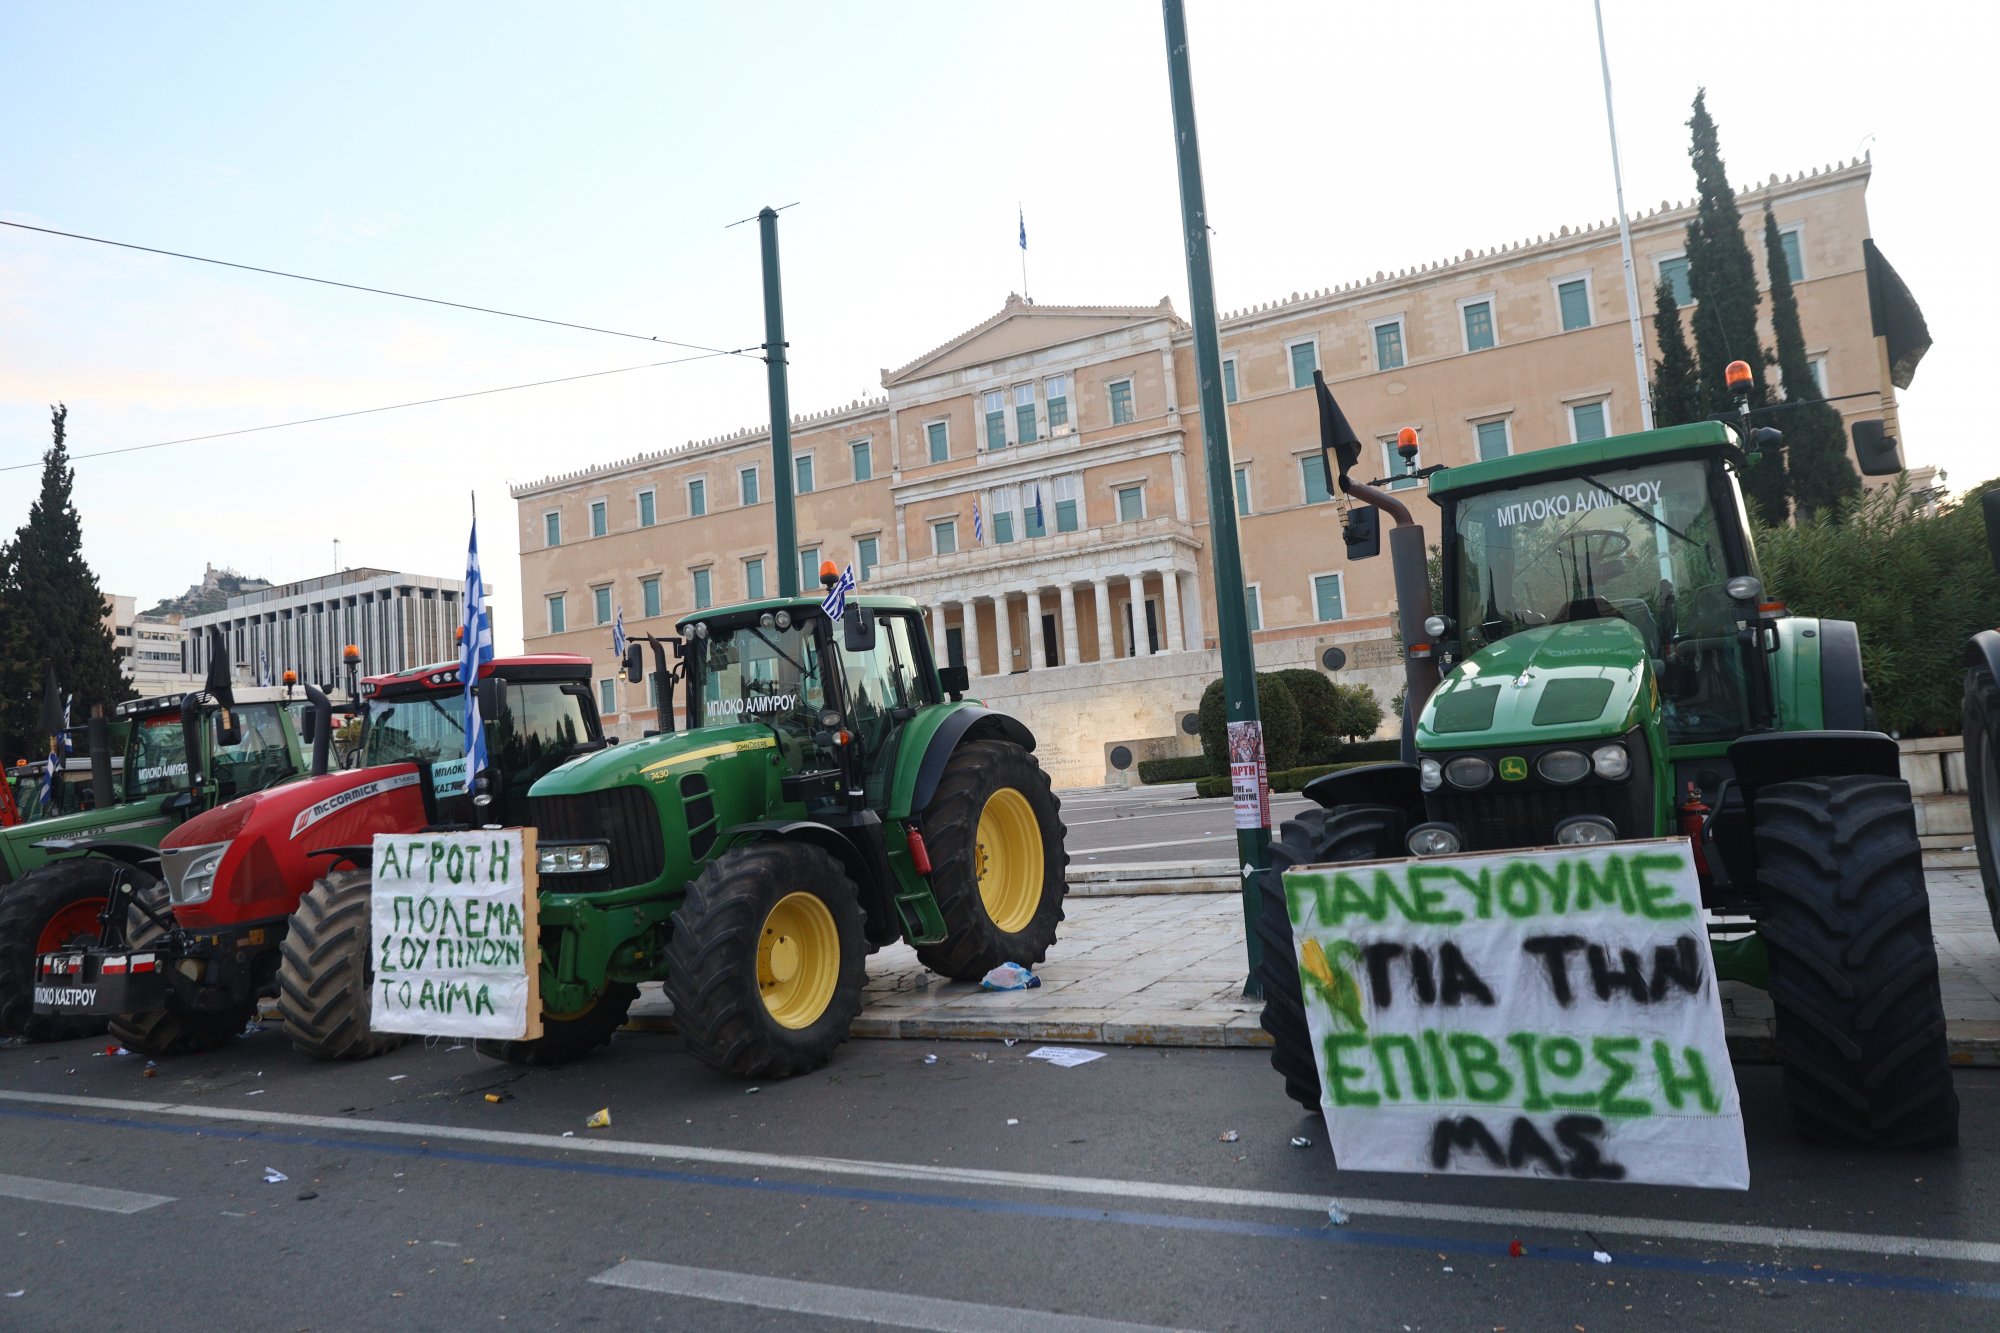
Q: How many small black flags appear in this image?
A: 4